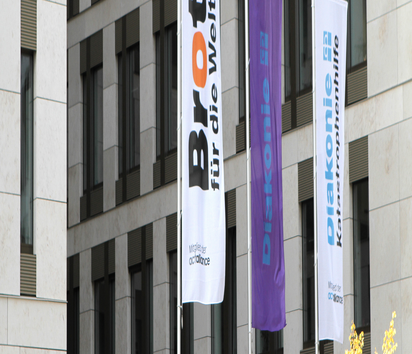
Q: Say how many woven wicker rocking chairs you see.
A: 0